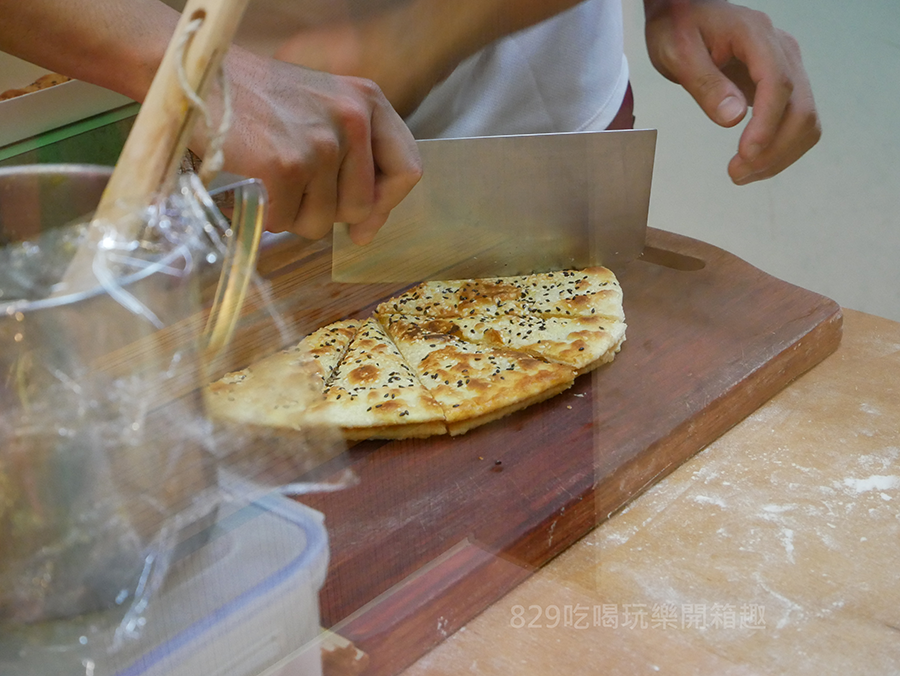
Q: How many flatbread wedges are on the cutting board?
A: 5